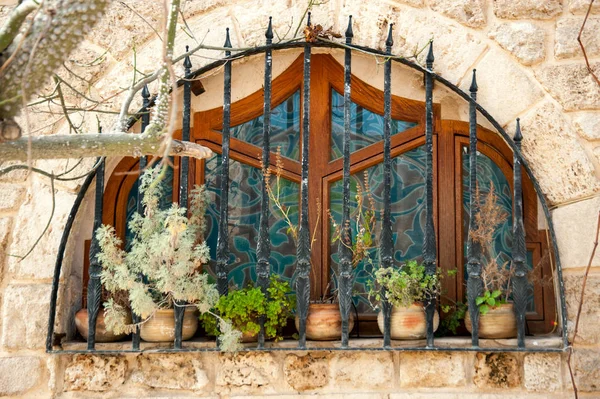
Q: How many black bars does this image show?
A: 11